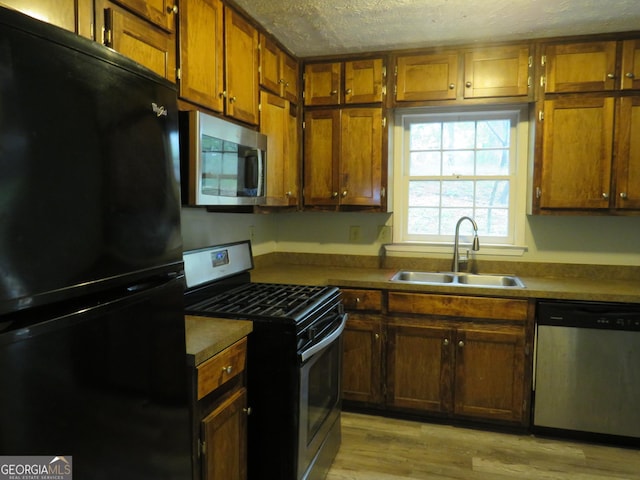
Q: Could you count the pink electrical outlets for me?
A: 0